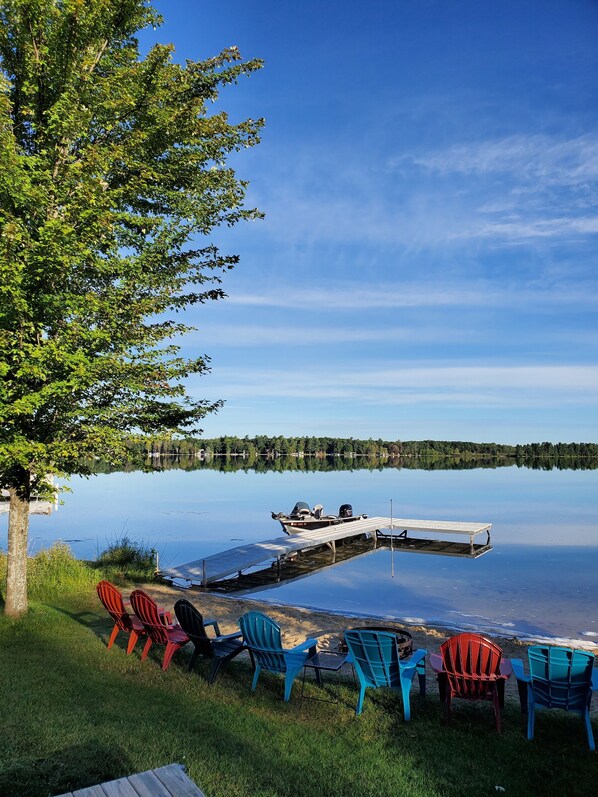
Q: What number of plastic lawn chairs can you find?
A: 7